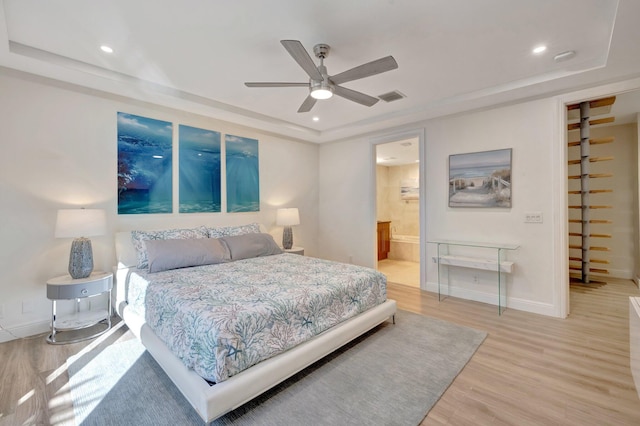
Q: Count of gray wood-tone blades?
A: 5